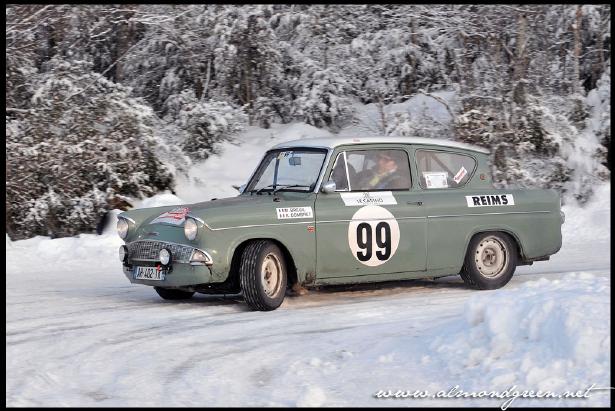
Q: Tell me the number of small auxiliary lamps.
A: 2